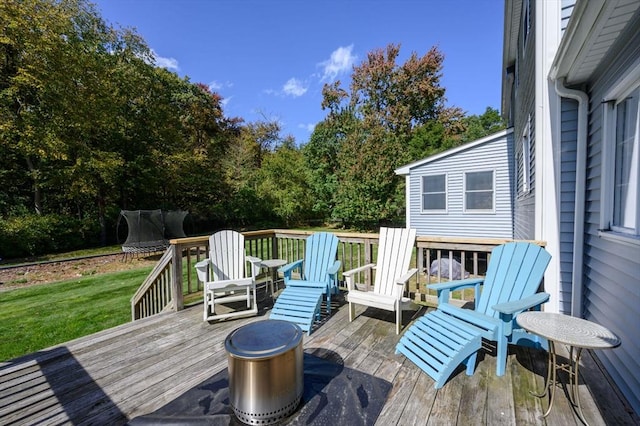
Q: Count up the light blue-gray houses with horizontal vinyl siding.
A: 1